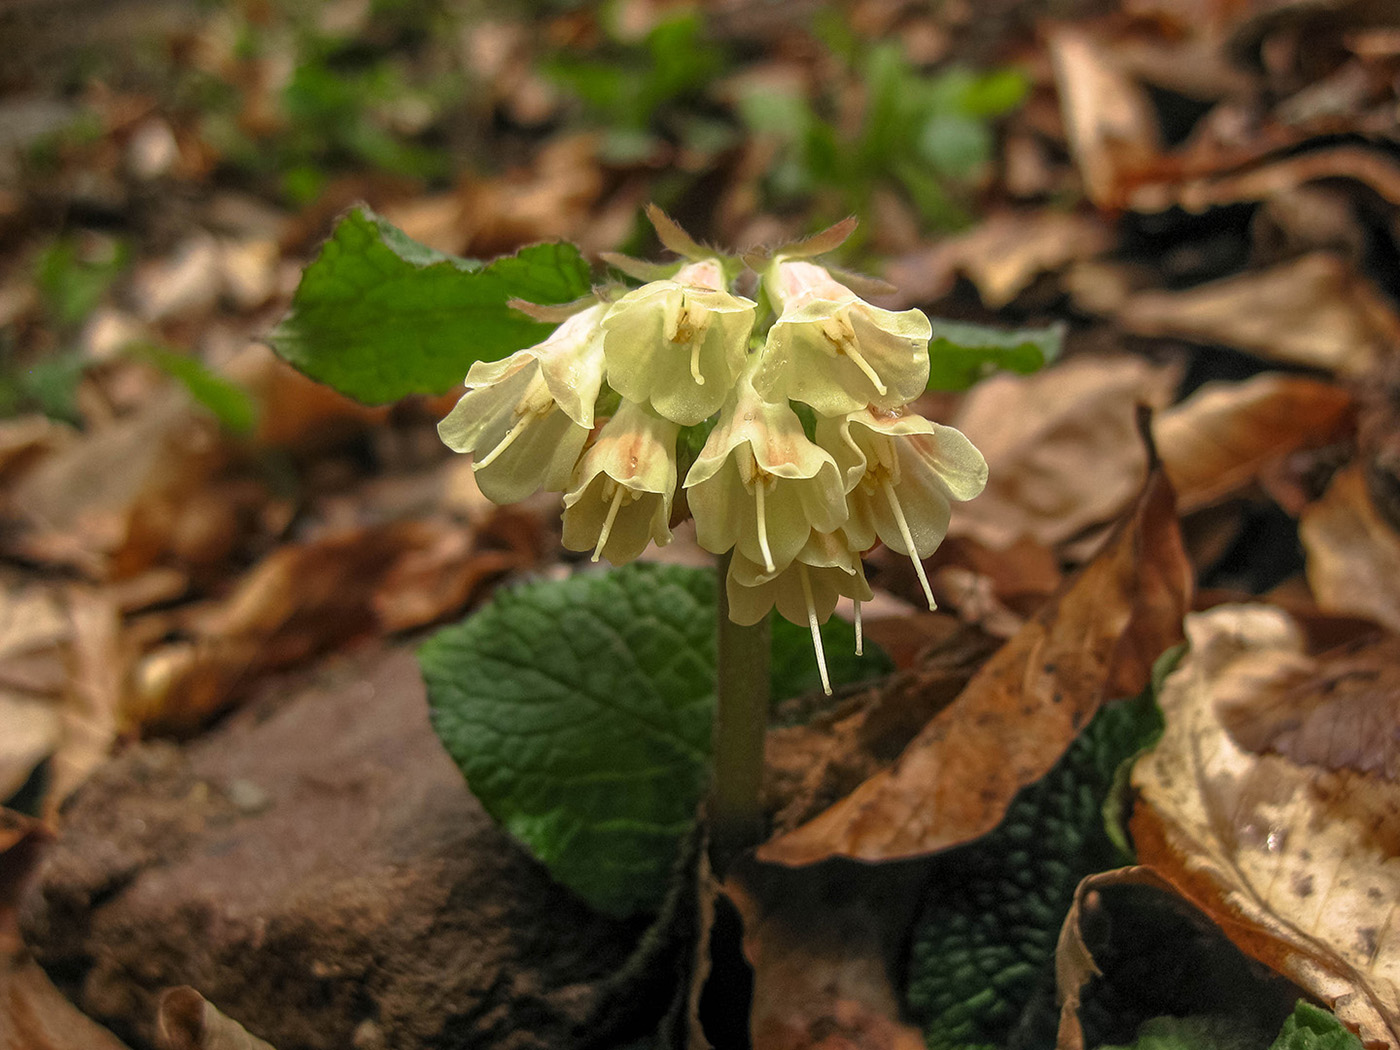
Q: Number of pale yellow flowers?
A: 7